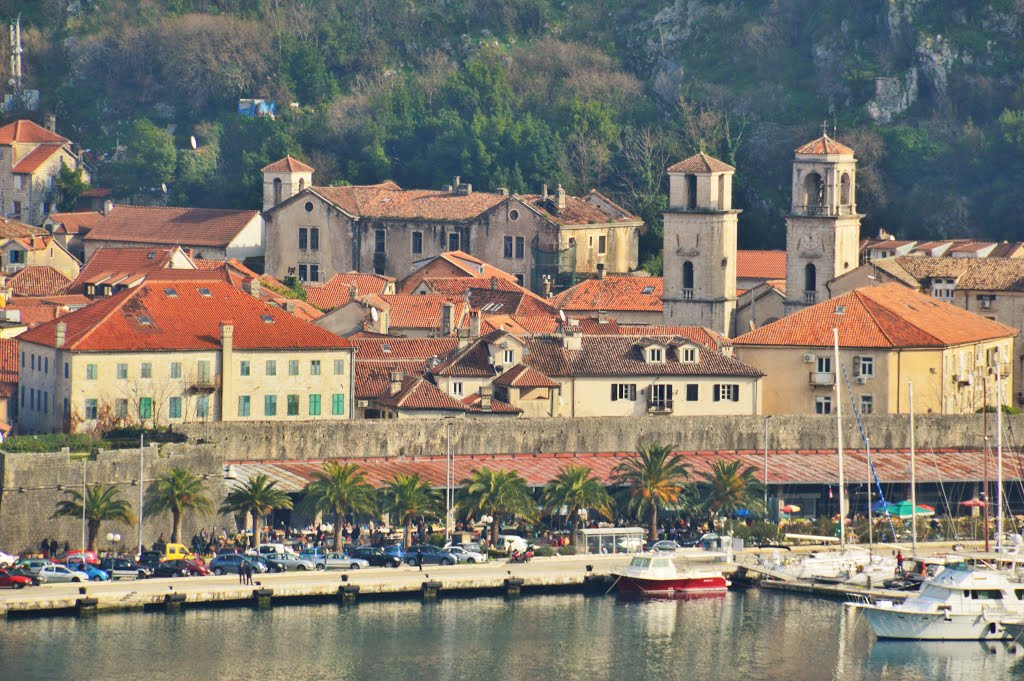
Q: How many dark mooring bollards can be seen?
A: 7